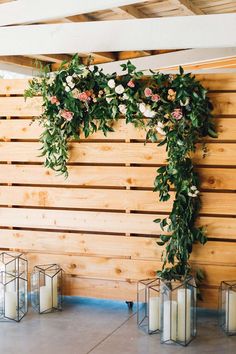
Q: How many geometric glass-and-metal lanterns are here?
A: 5